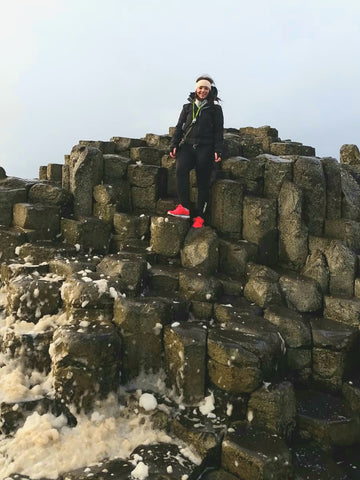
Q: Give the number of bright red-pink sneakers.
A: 2